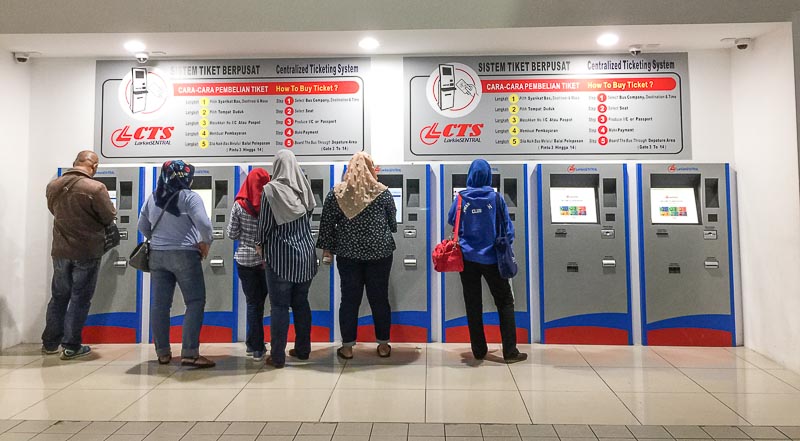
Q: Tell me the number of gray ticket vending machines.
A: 7